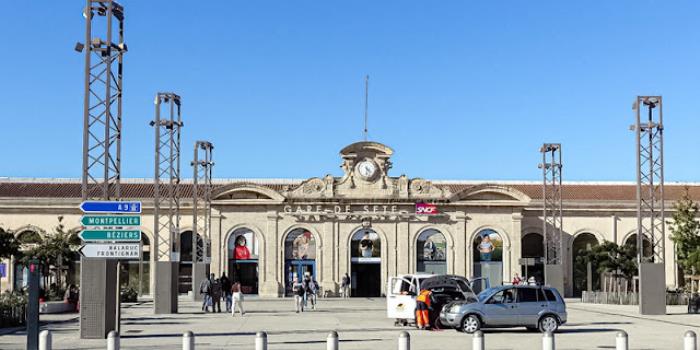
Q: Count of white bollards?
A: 10